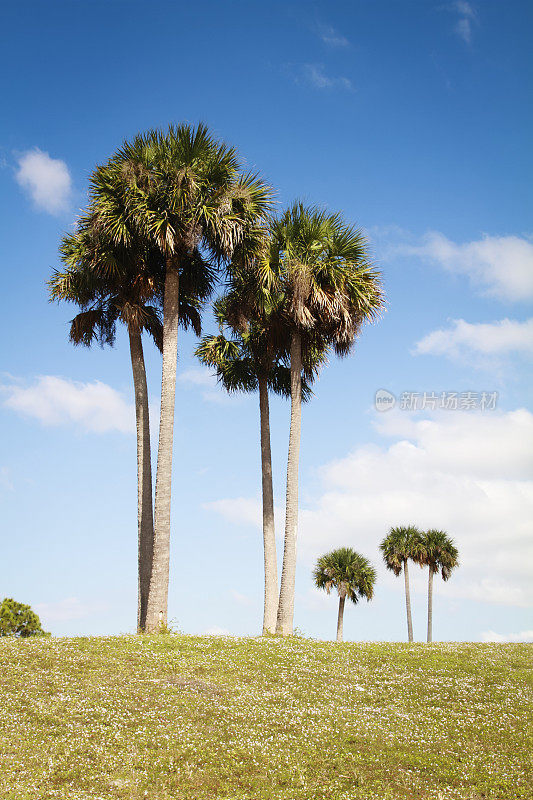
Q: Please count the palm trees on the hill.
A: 7